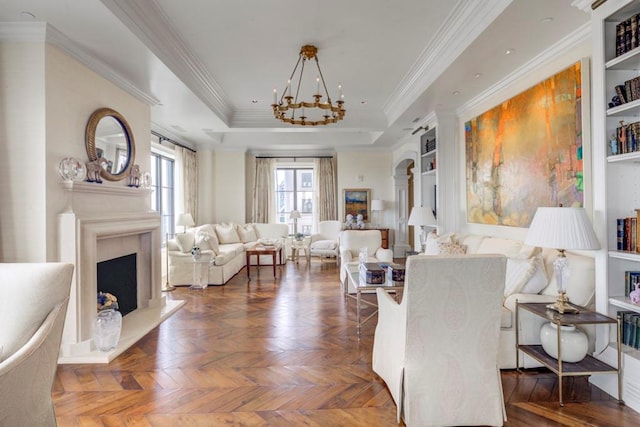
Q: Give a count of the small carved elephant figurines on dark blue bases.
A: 2